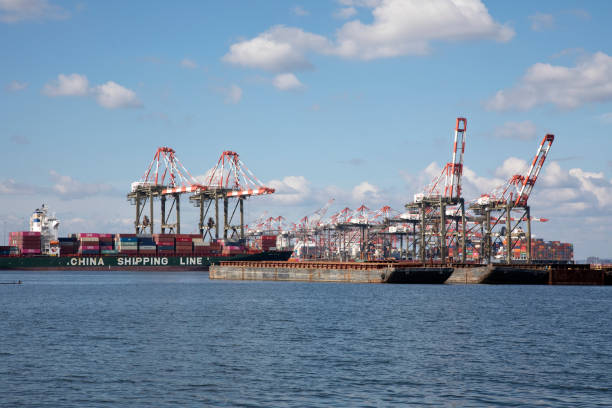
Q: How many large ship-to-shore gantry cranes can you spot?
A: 4